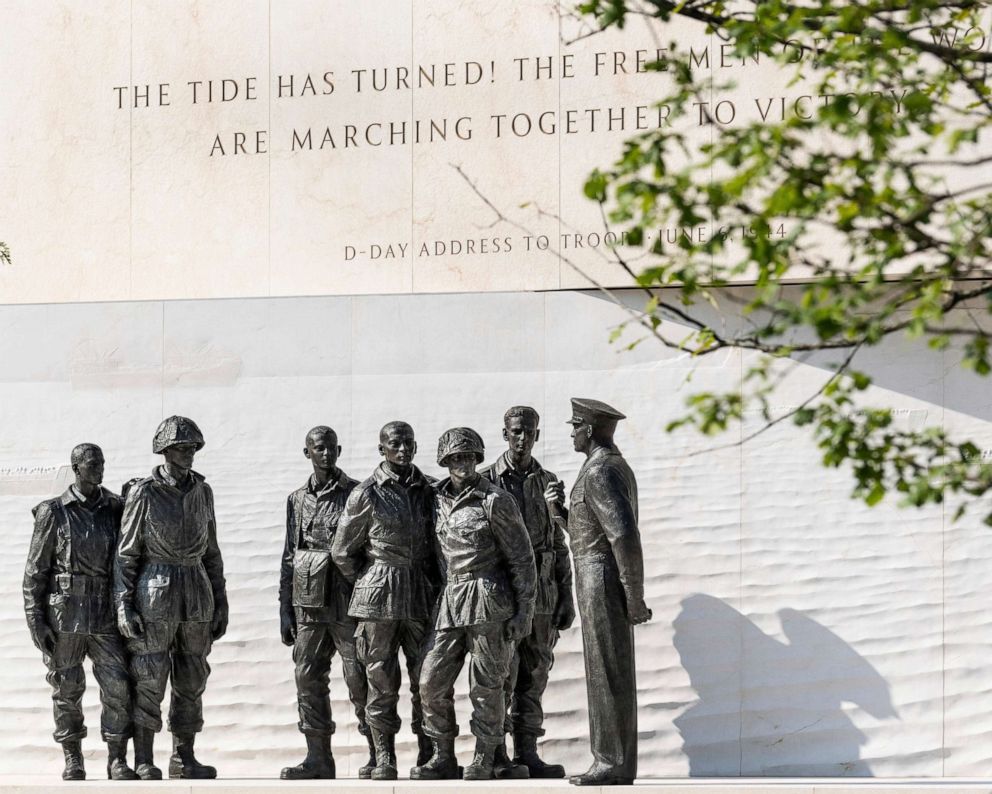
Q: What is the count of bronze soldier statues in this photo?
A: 7